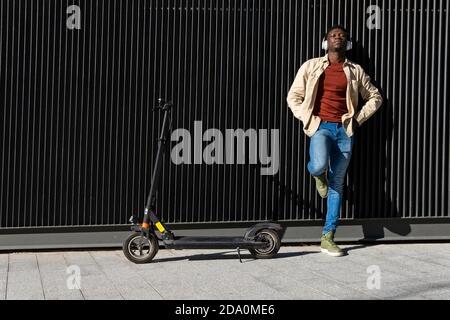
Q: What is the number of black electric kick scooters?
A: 1